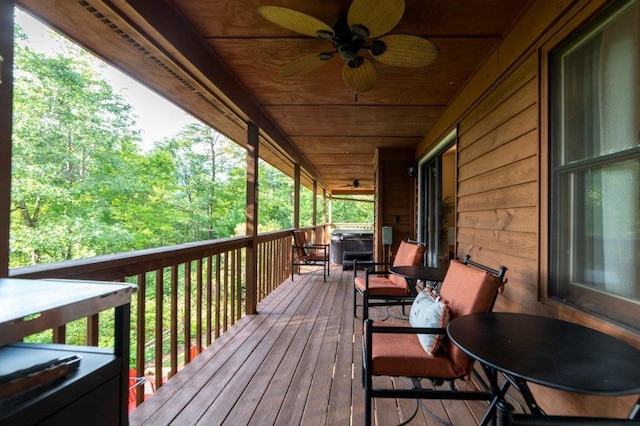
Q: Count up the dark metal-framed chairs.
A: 3